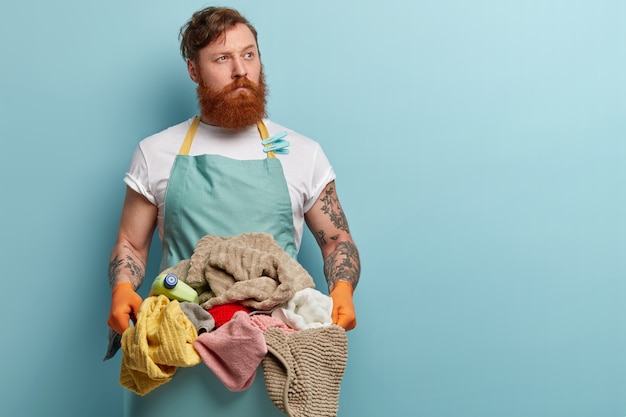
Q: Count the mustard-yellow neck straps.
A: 2